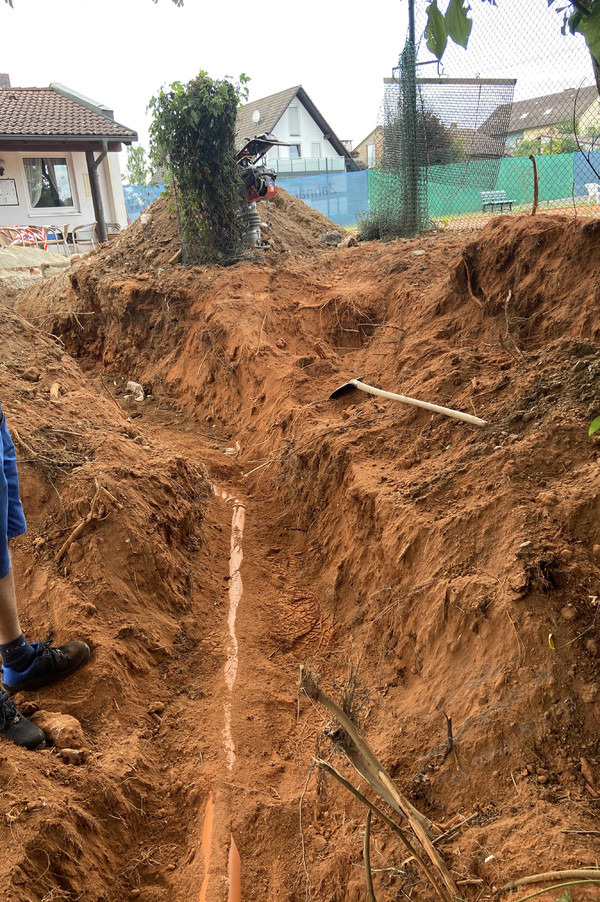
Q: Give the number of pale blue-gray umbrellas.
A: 0